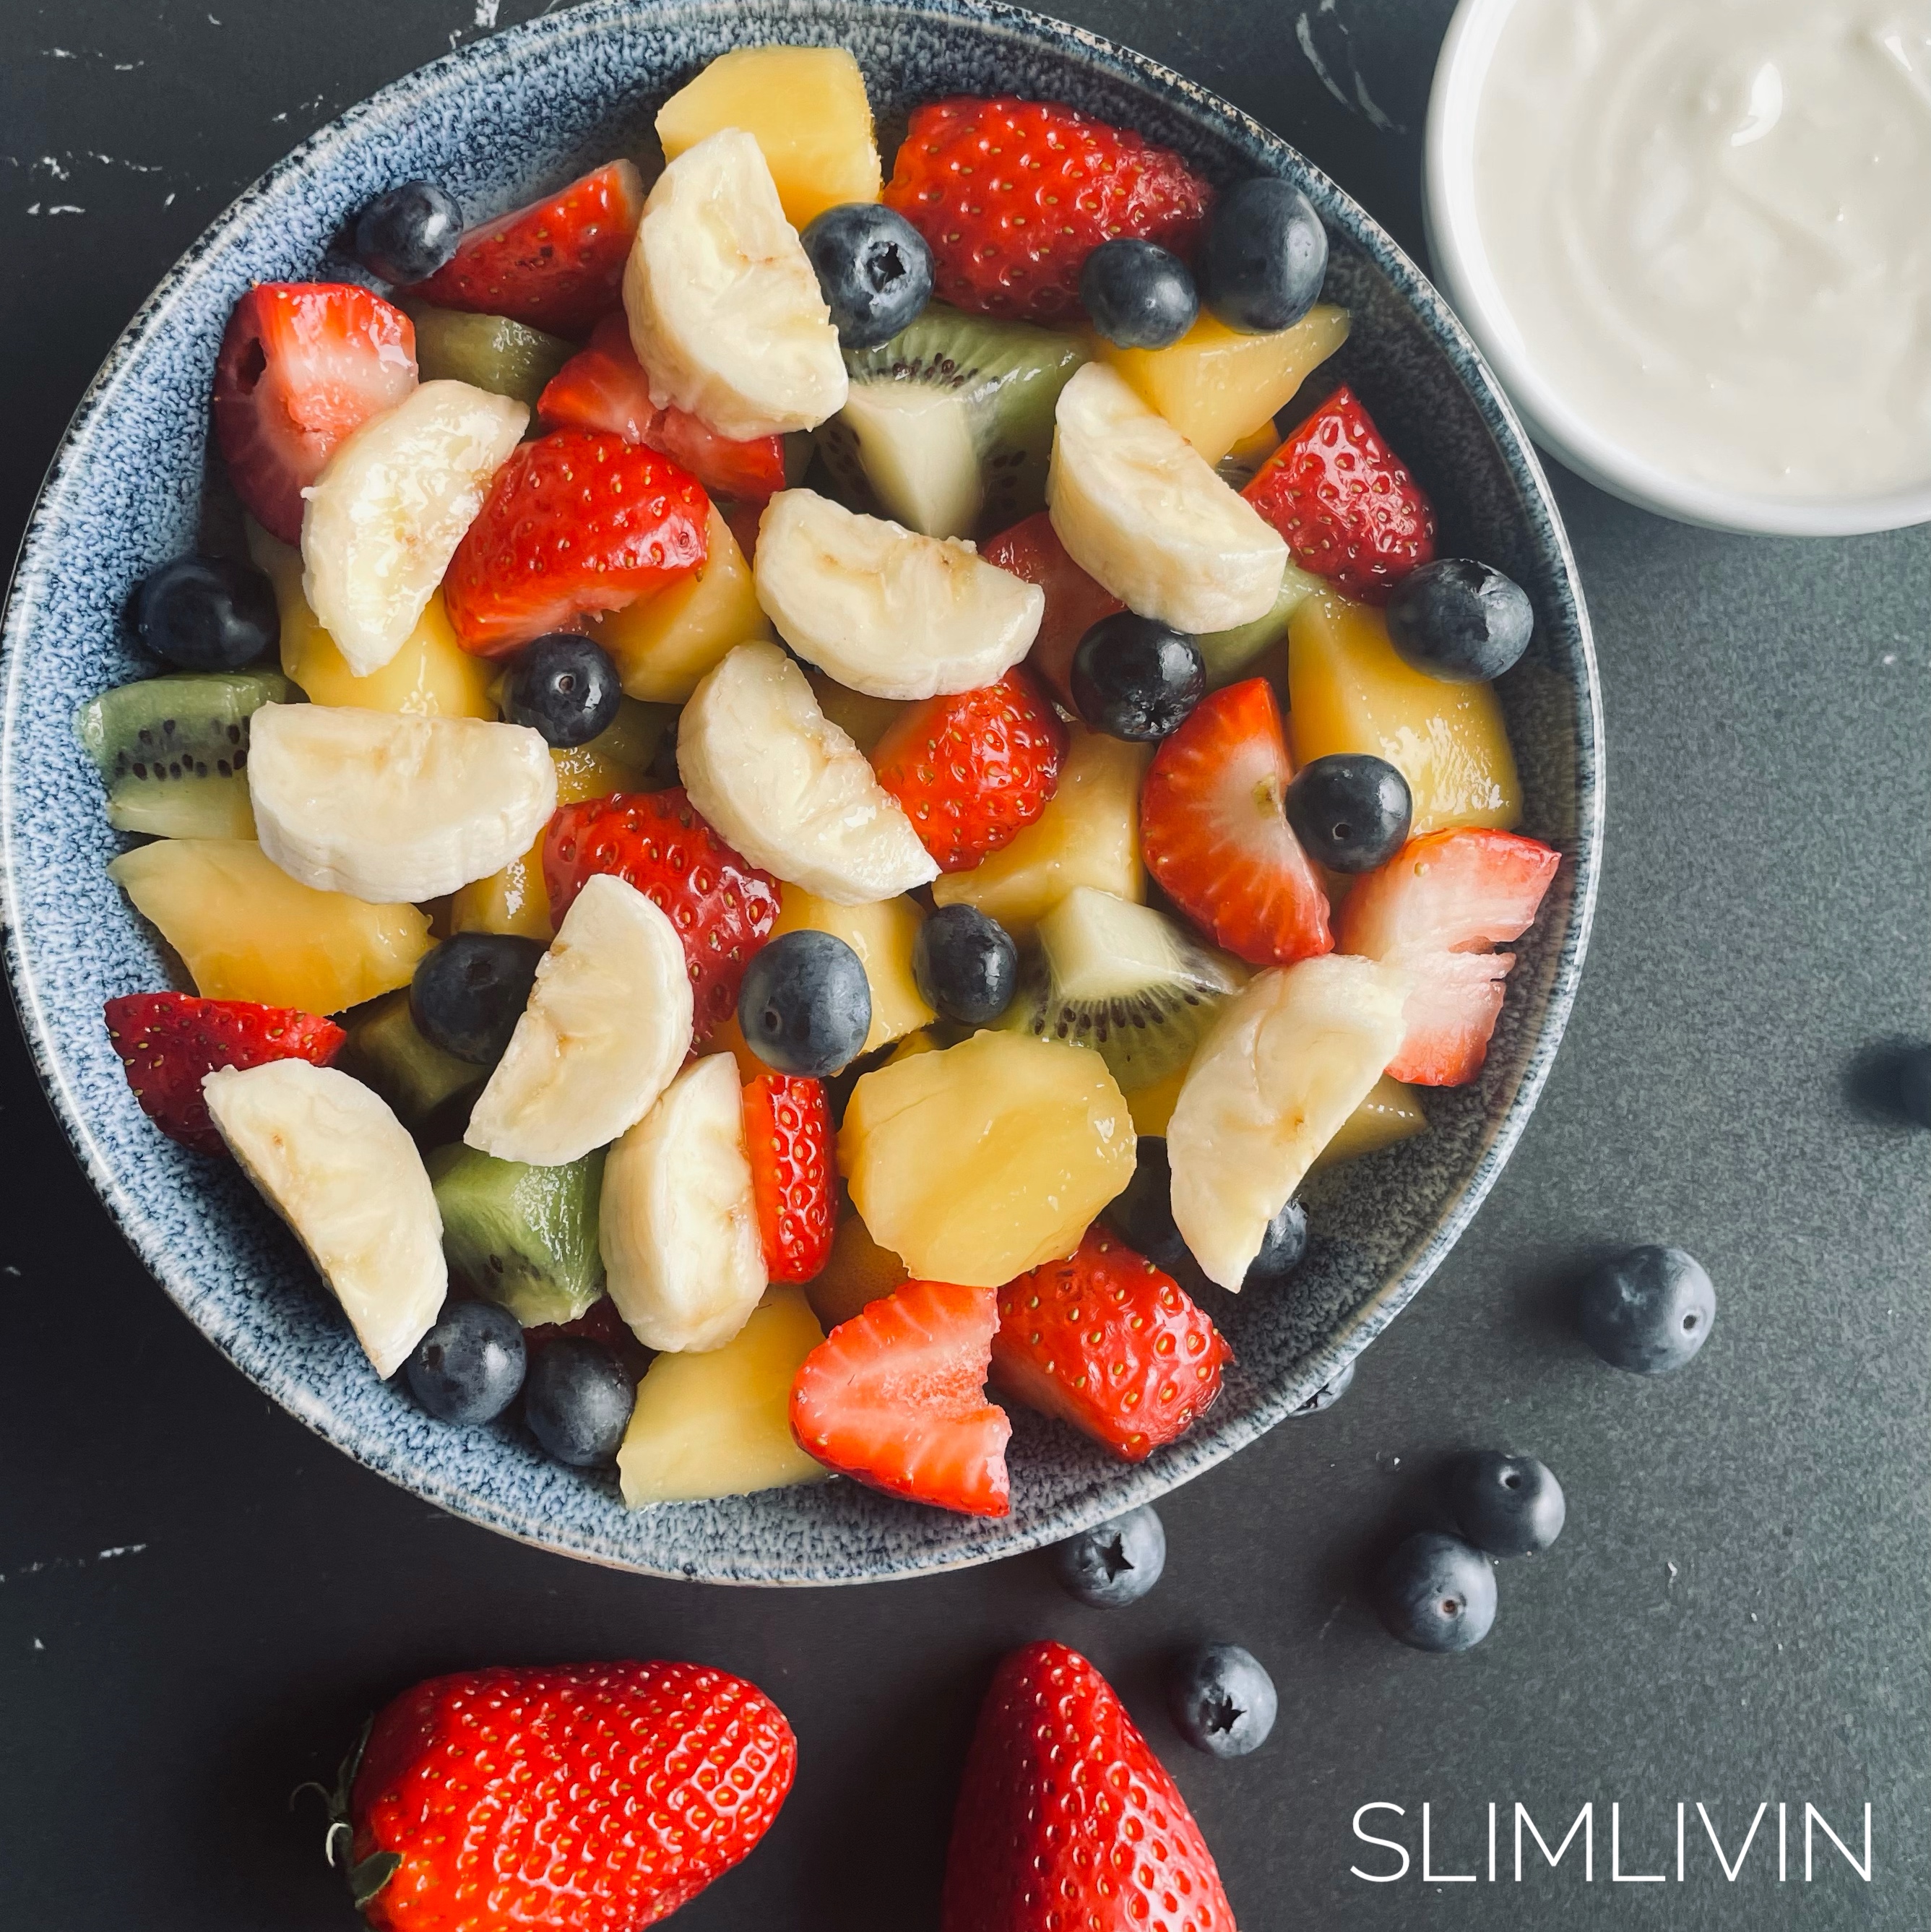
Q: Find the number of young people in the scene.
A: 0